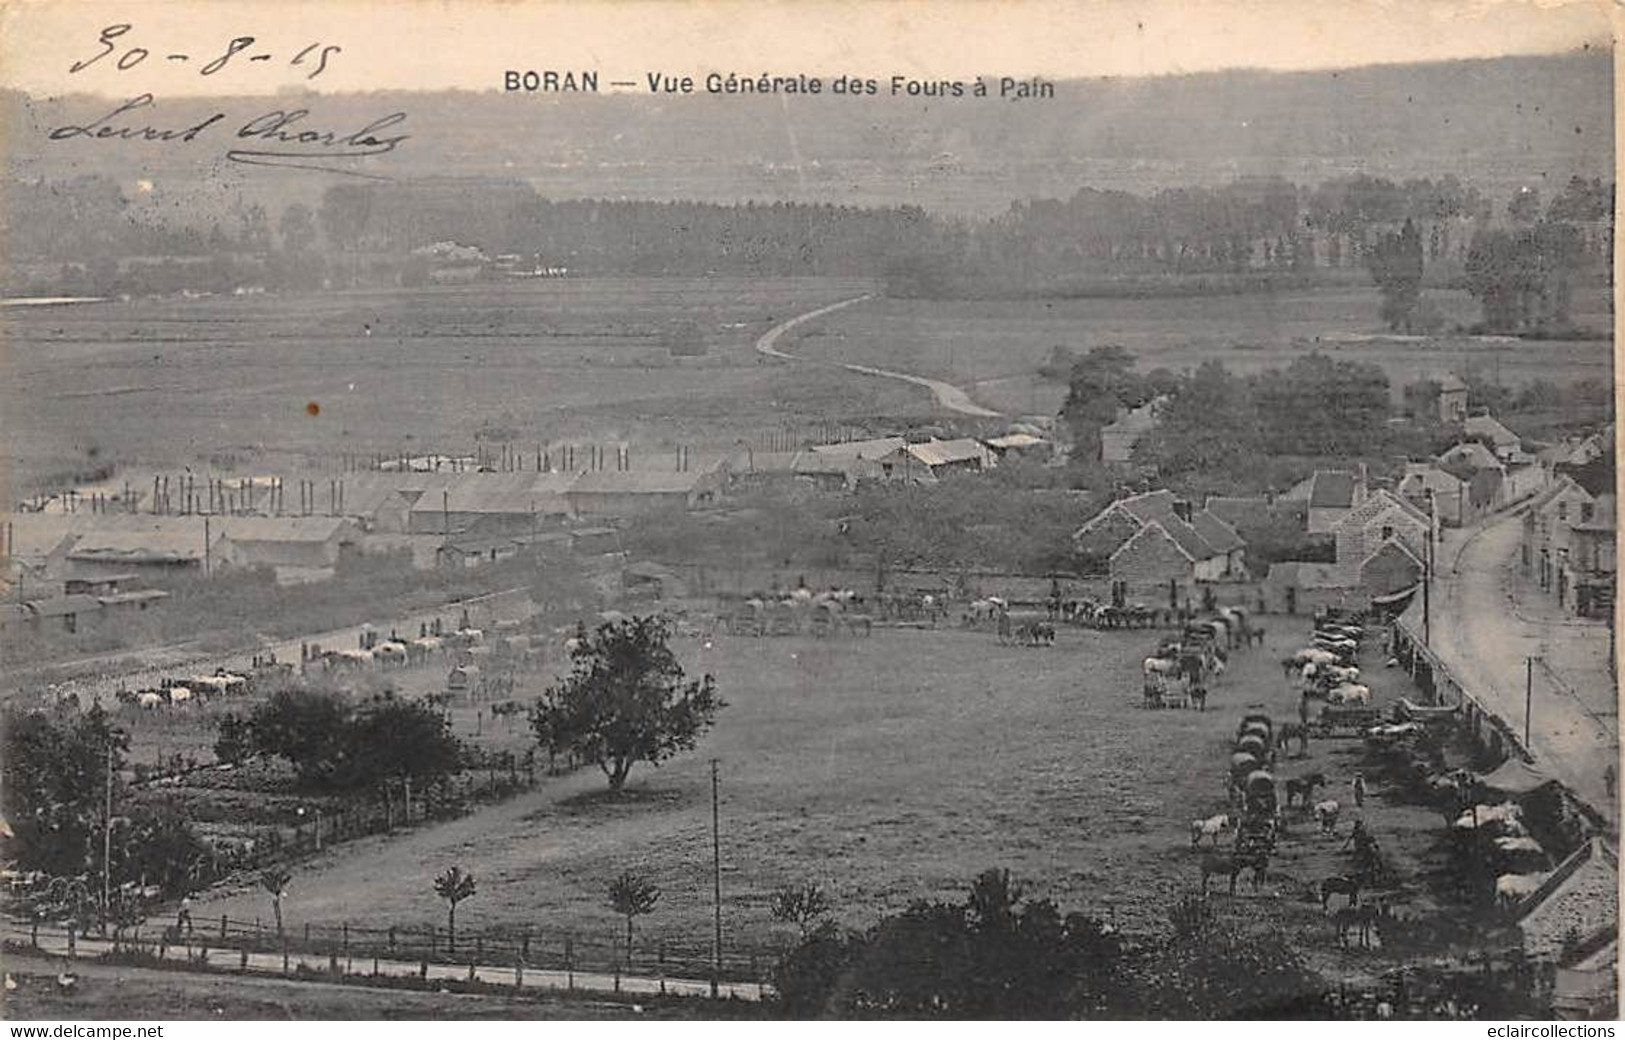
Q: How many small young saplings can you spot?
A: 4